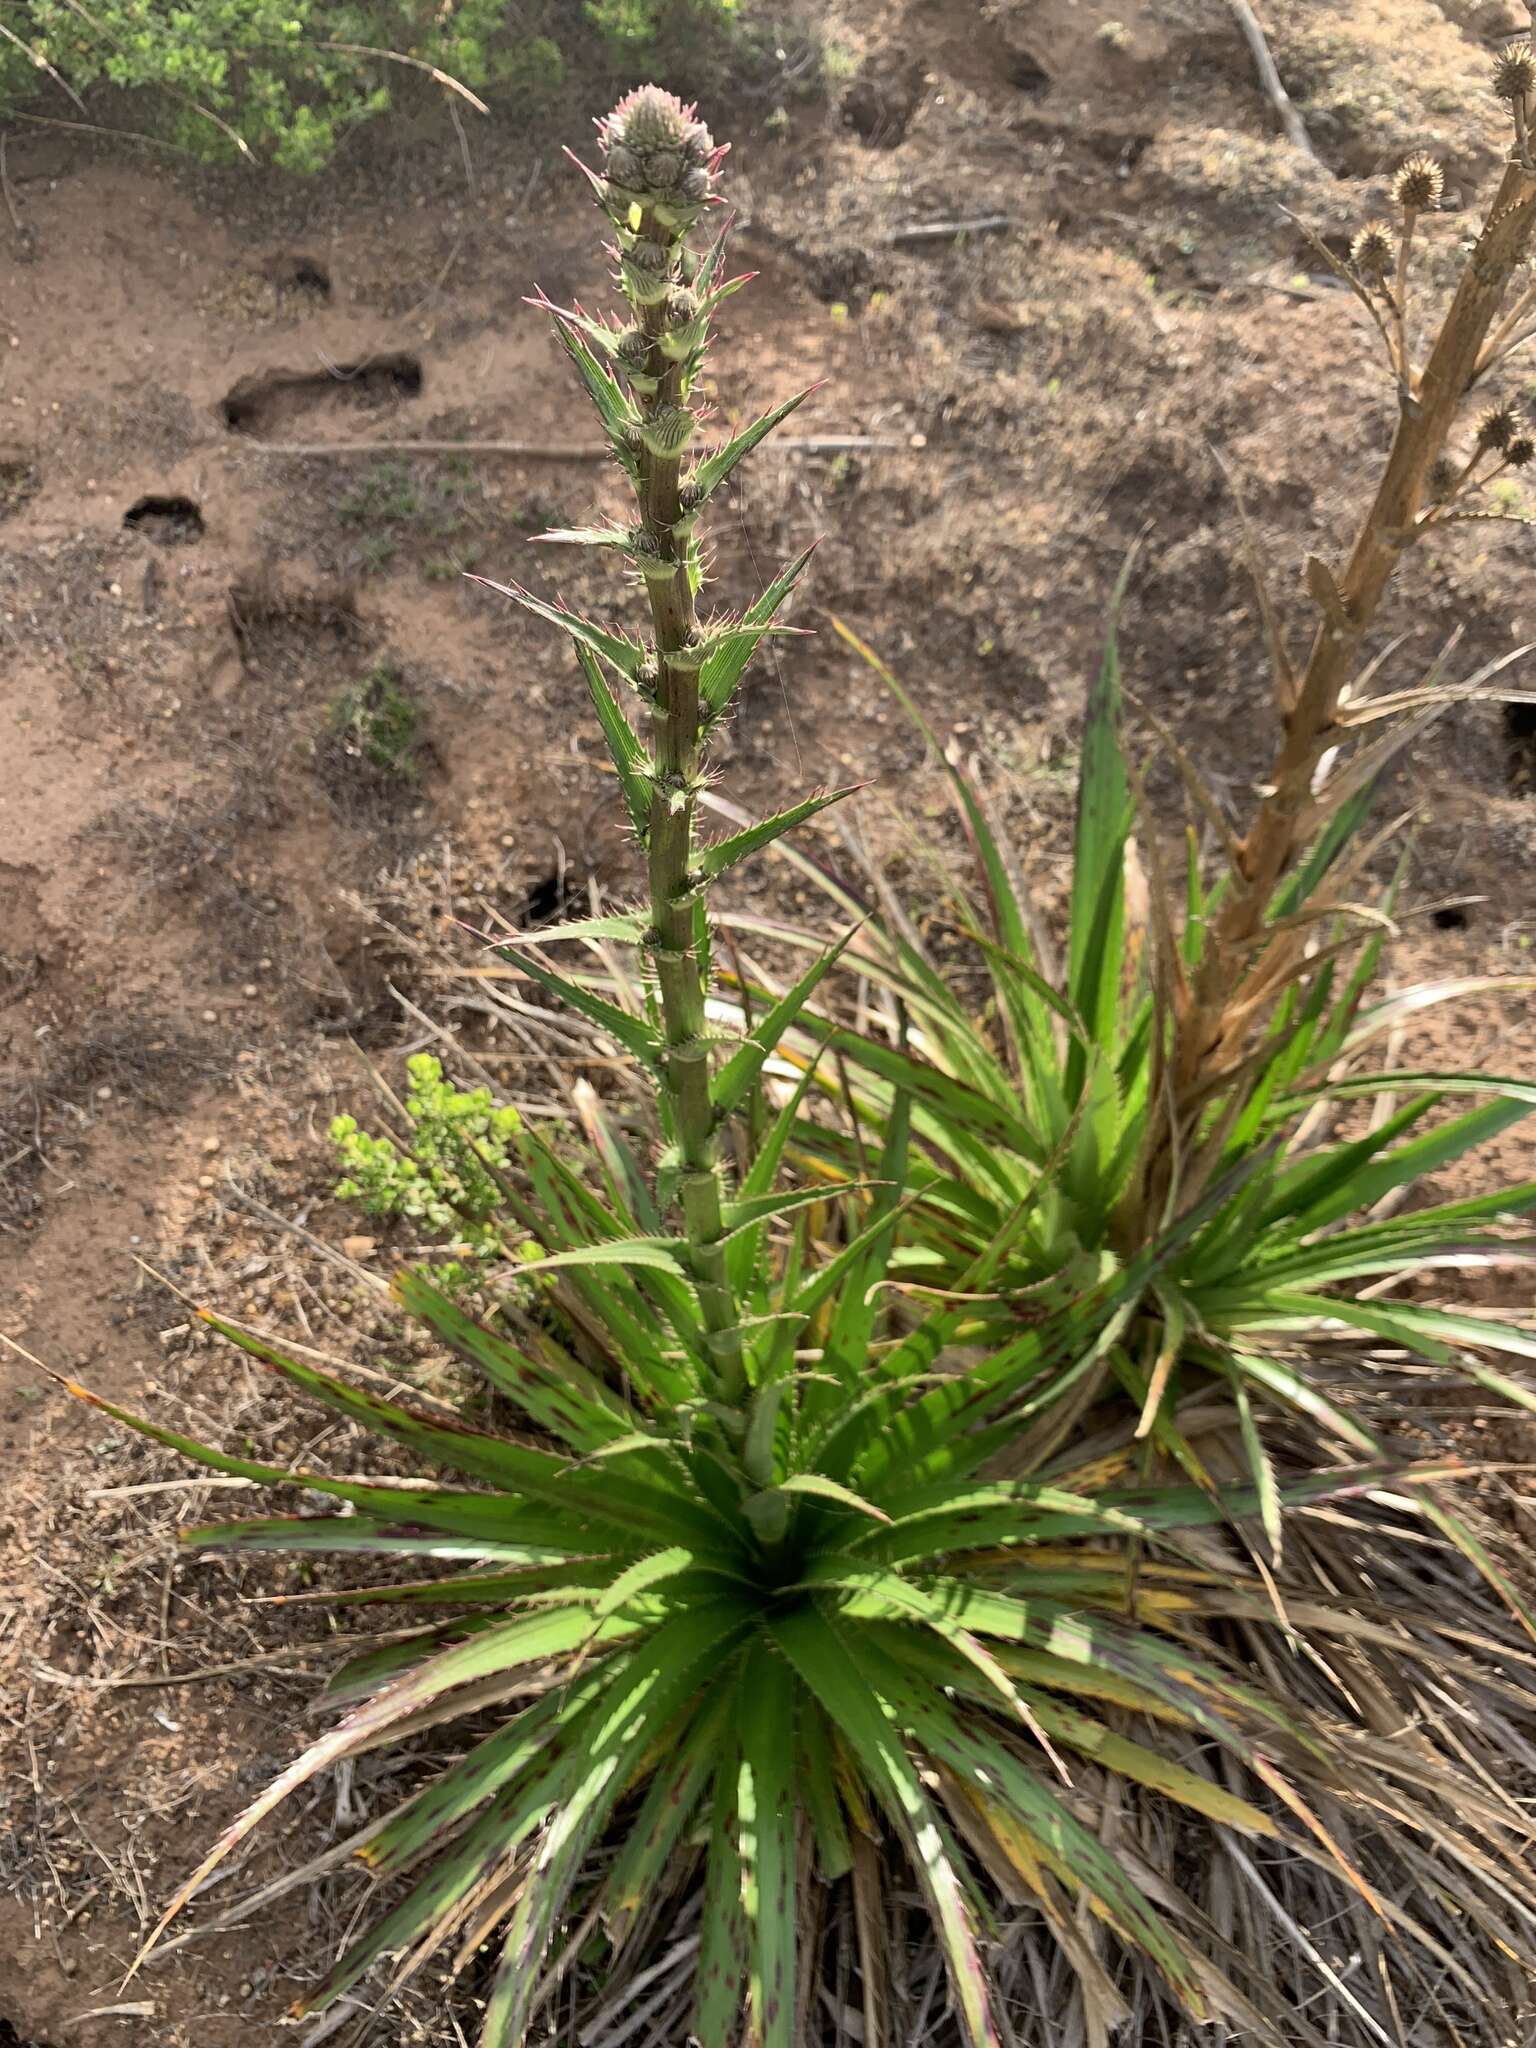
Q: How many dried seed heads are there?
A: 6